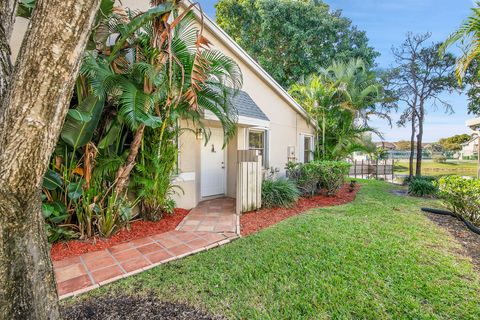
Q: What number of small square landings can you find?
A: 1